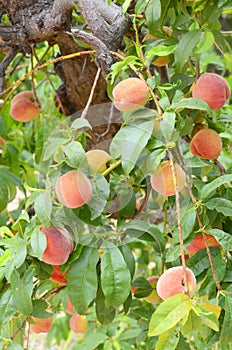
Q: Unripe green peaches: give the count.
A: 0